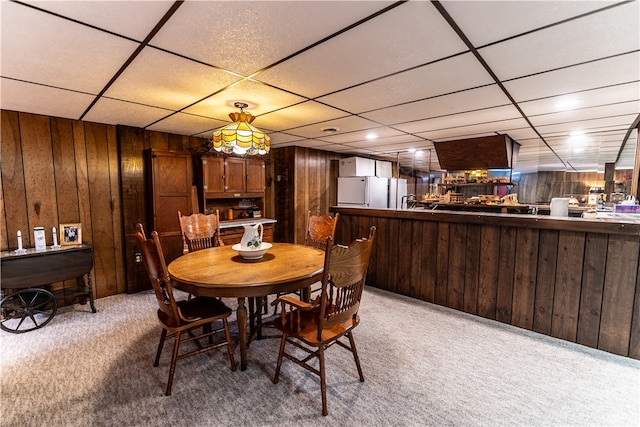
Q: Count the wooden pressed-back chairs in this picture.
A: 4